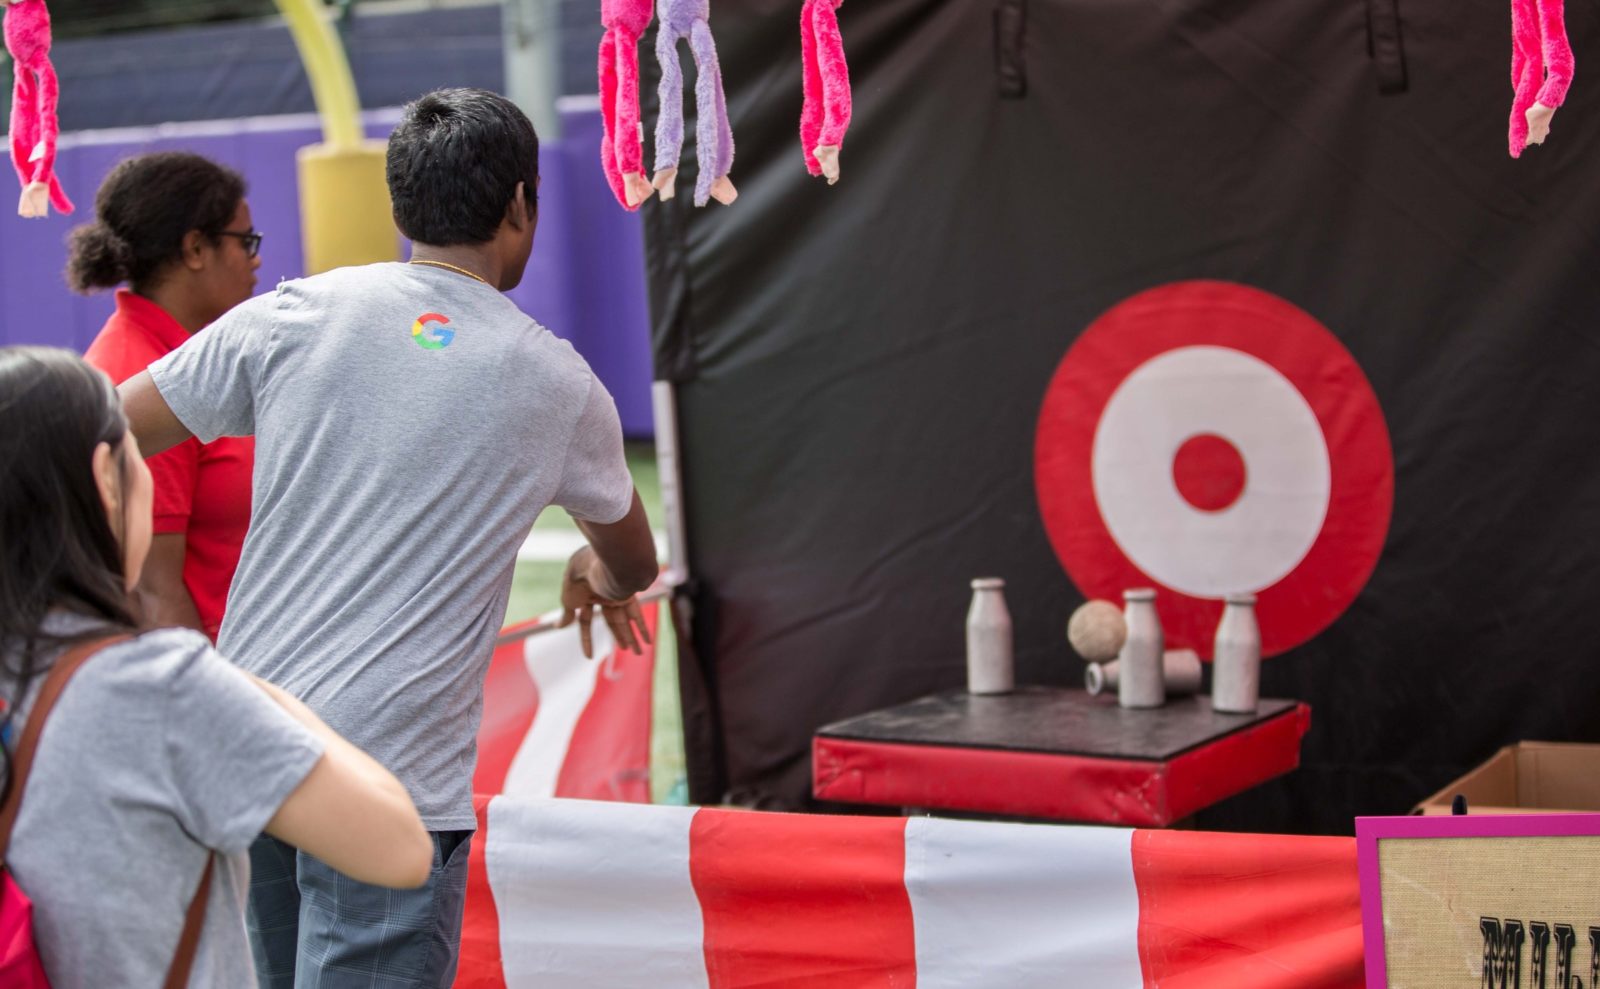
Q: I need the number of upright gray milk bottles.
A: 3